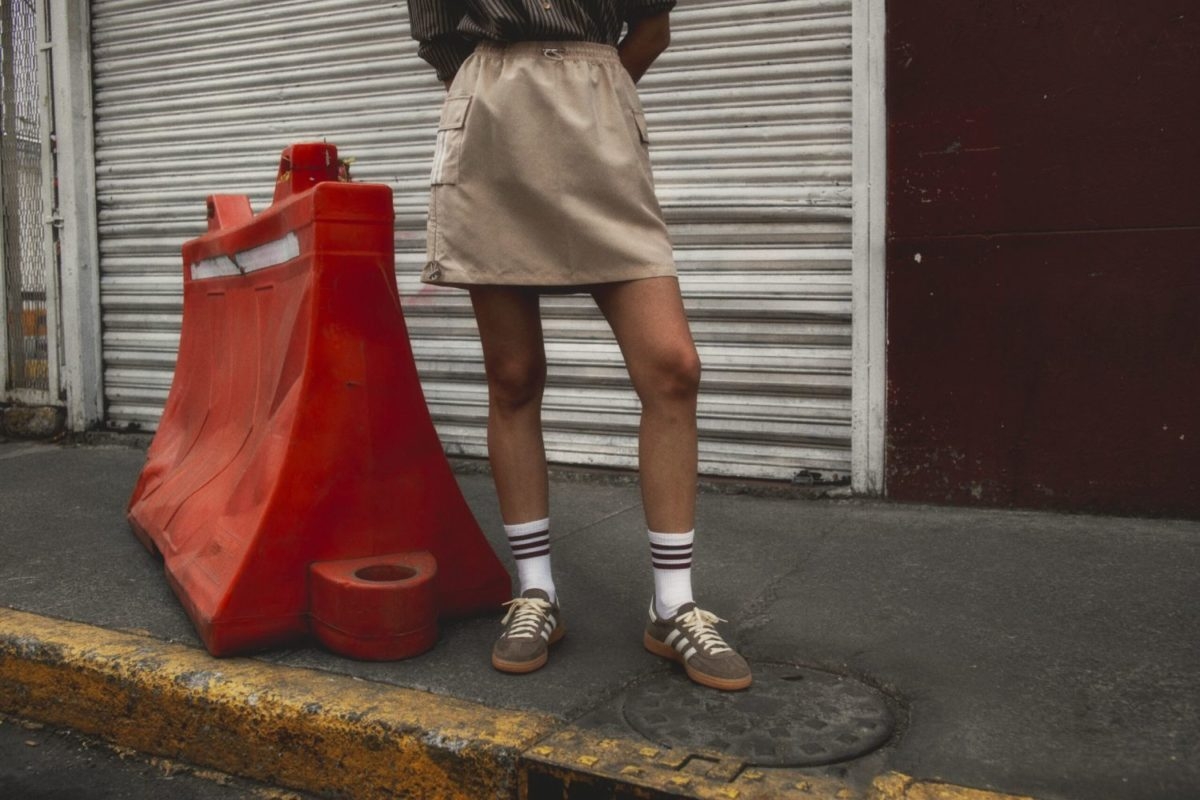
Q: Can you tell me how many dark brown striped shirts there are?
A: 1